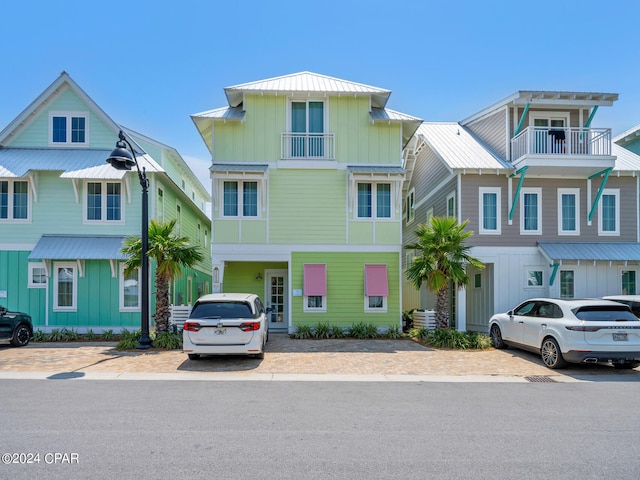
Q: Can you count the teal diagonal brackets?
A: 5